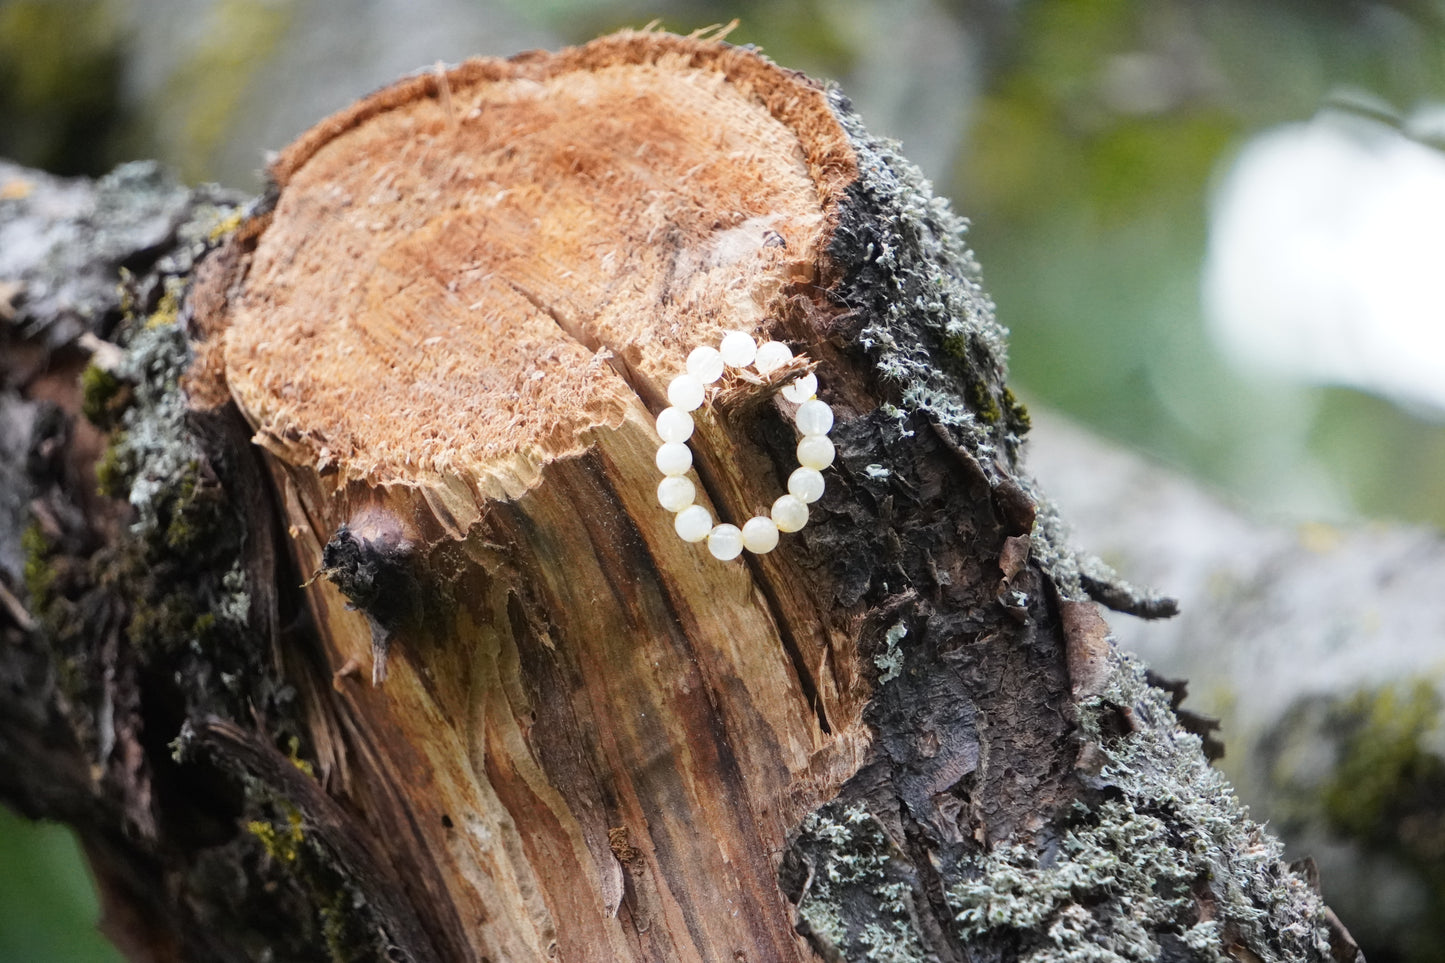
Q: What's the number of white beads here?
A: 15